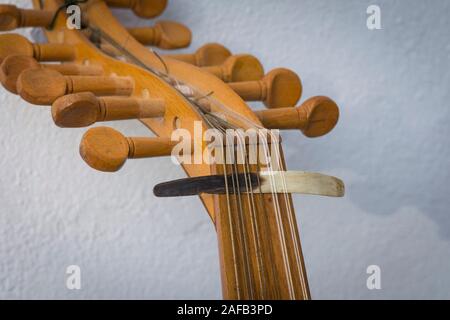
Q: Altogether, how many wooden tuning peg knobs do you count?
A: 12